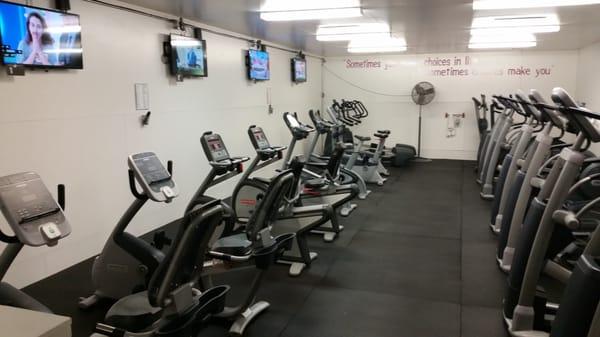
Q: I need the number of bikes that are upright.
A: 3